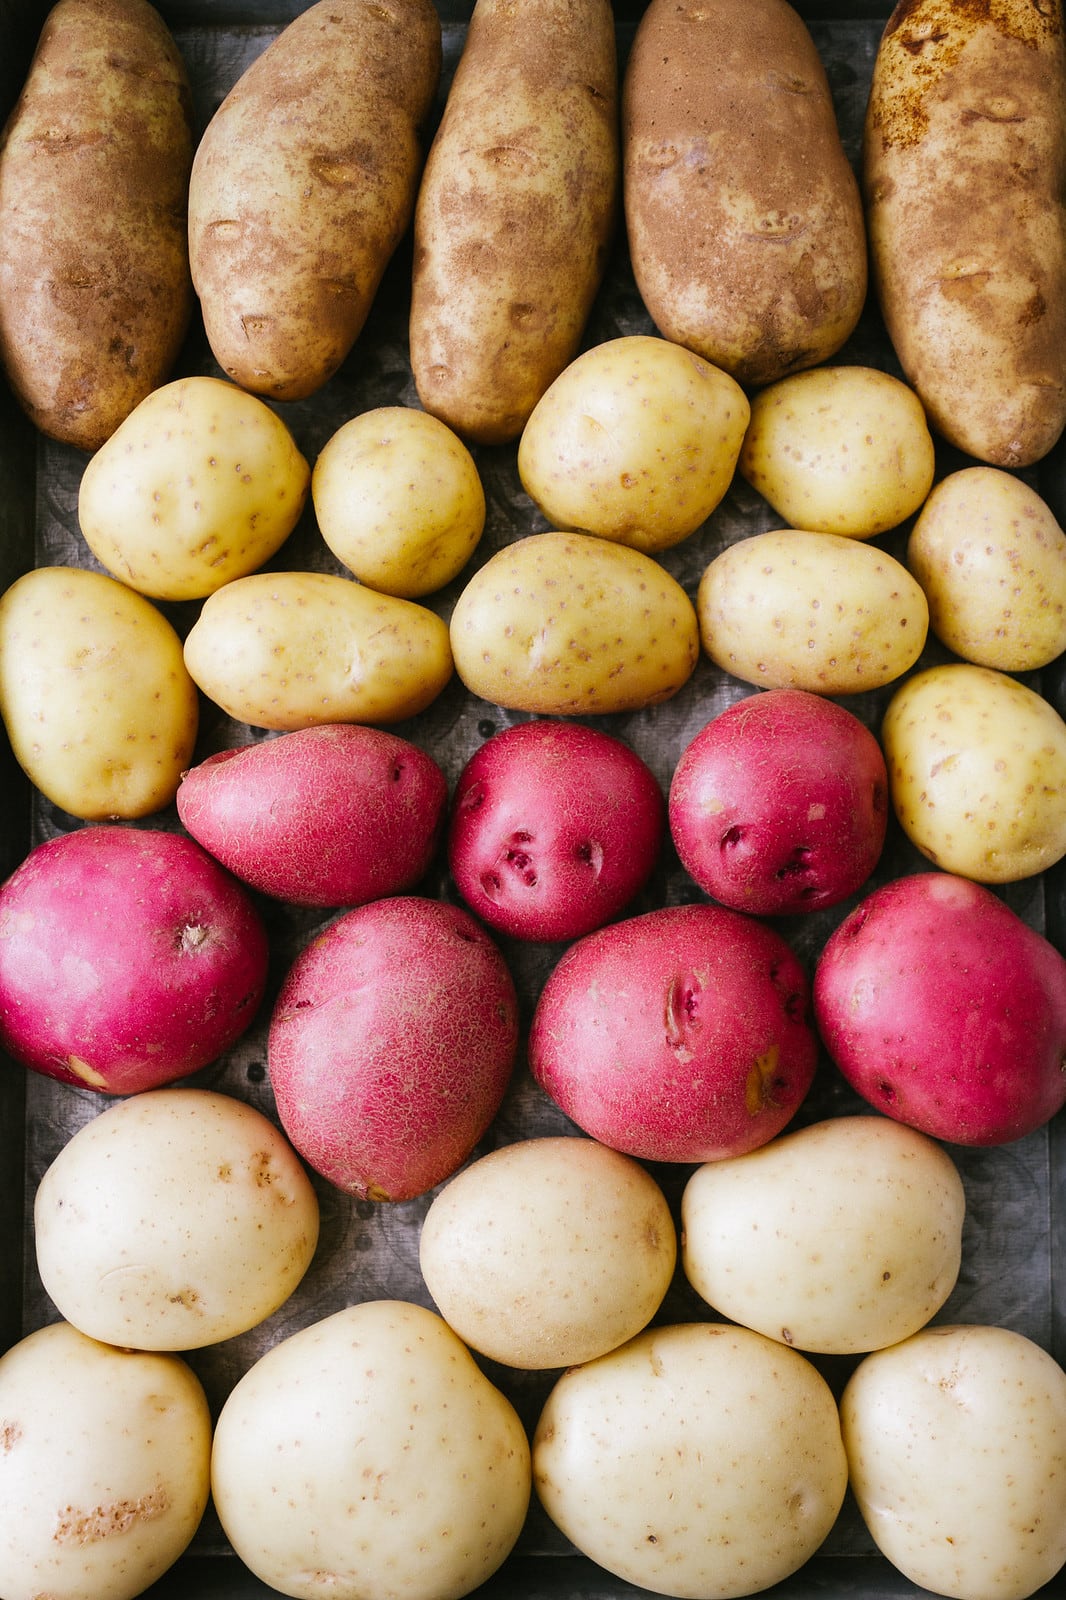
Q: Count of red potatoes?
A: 7